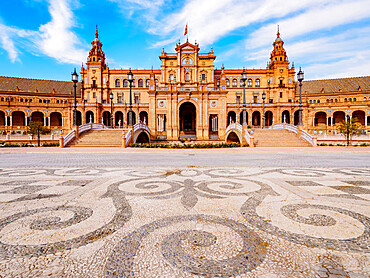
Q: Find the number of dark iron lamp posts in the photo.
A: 6